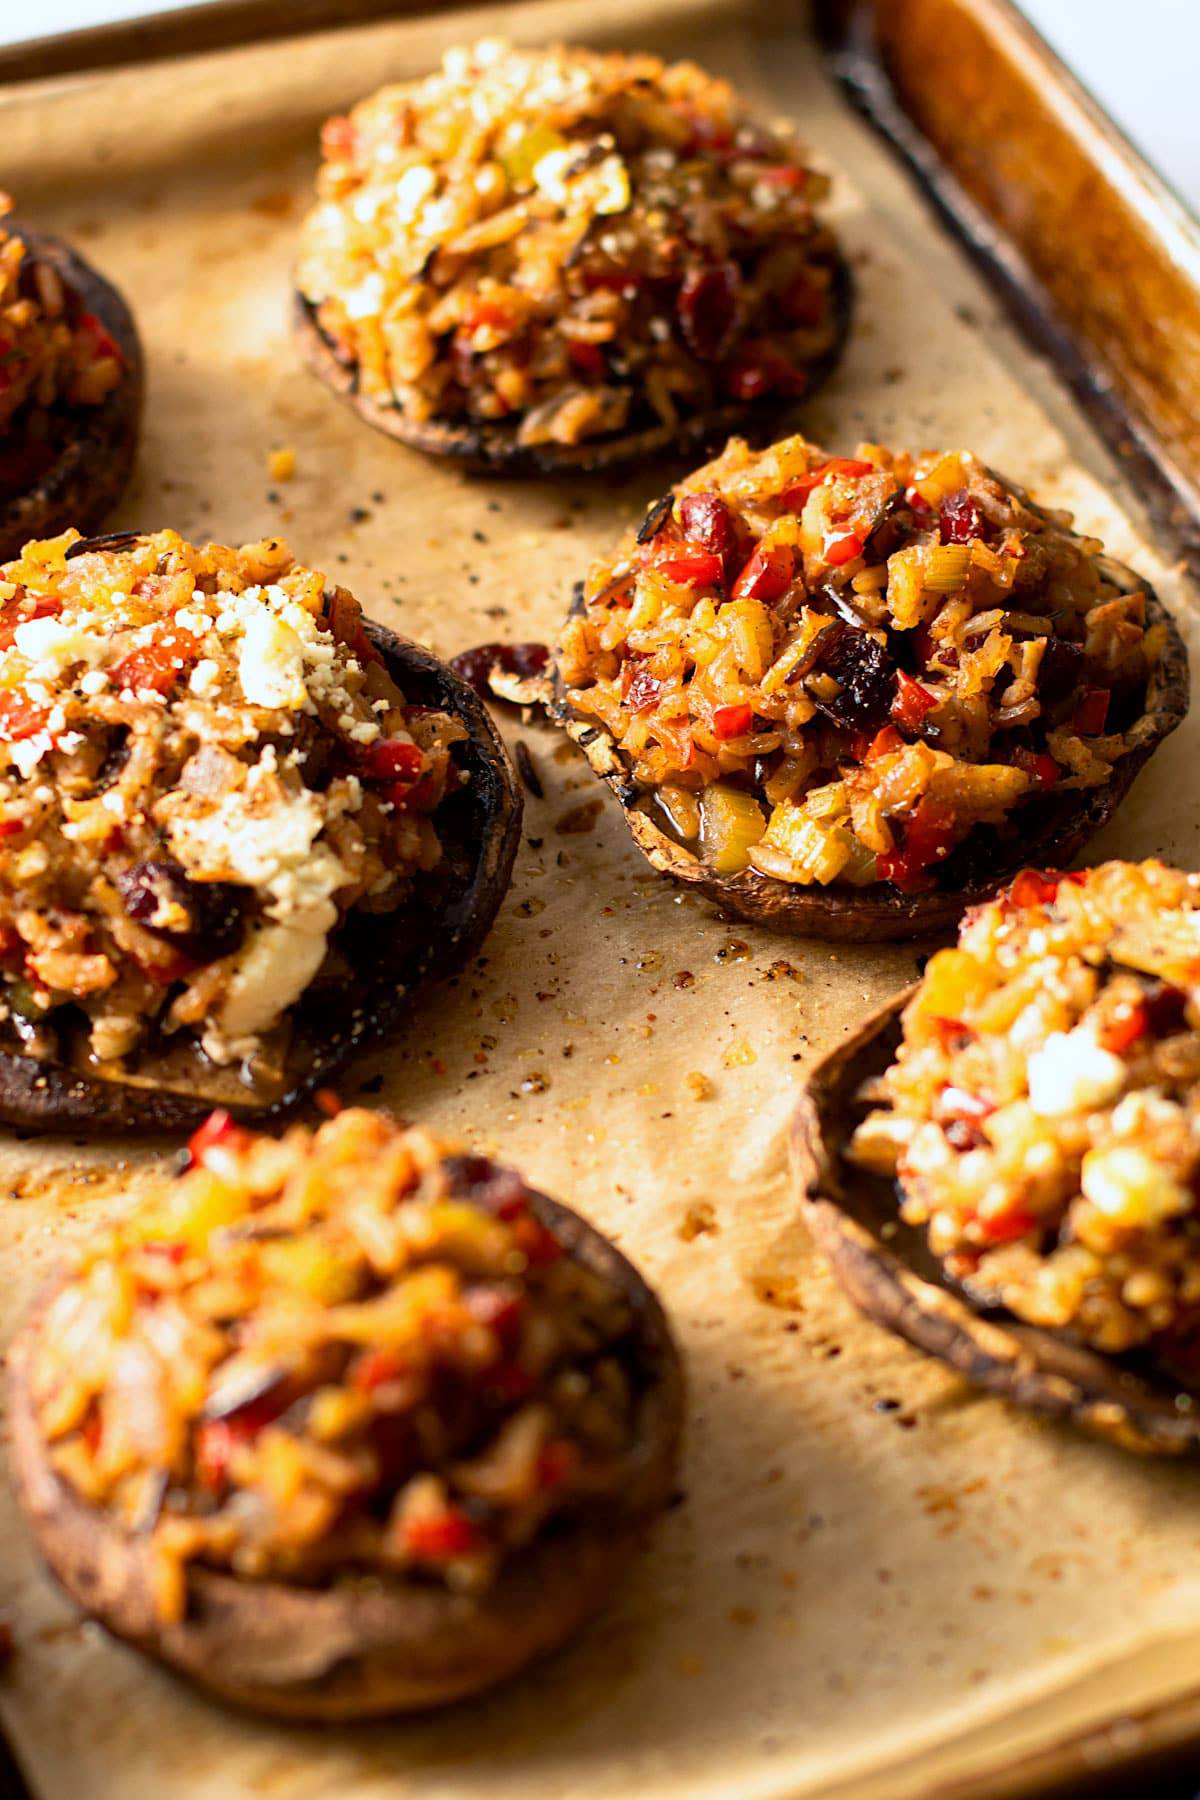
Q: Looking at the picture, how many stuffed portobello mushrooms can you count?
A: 6